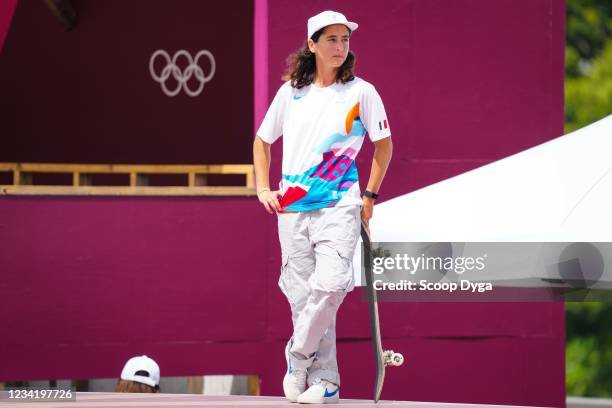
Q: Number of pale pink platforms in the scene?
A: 1